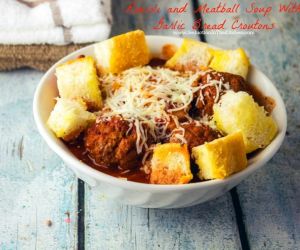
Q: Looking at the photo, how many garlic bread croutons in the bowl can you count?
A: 8